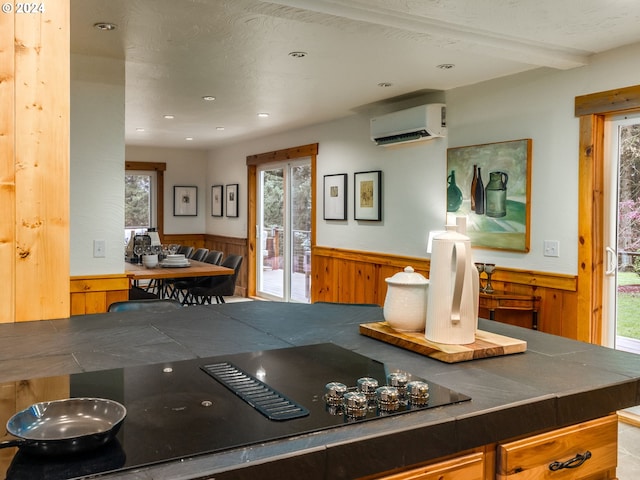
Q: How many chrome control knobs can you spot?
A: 6